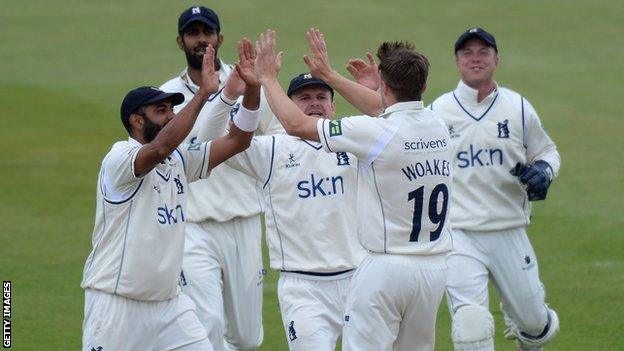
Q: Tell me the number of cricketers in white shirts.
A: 5